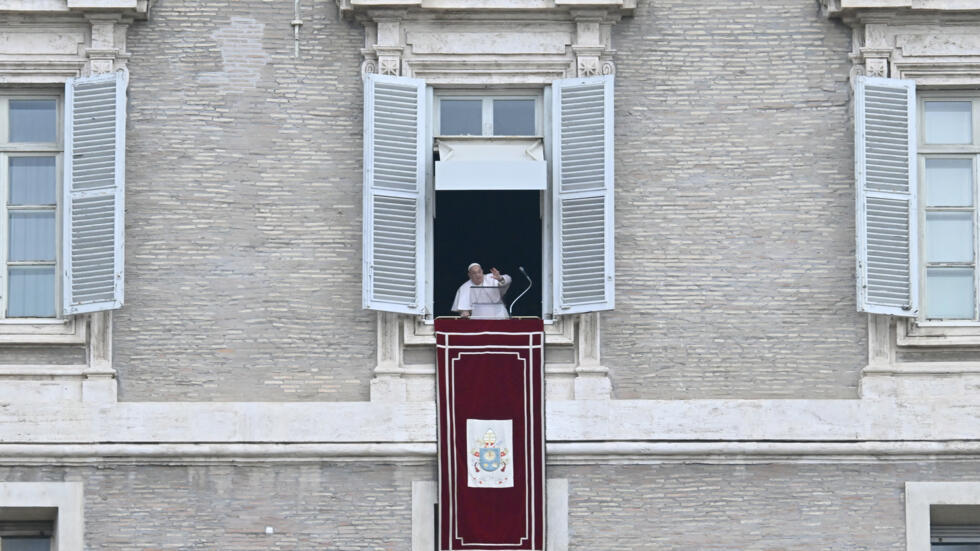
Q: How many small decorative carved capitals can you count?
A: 4